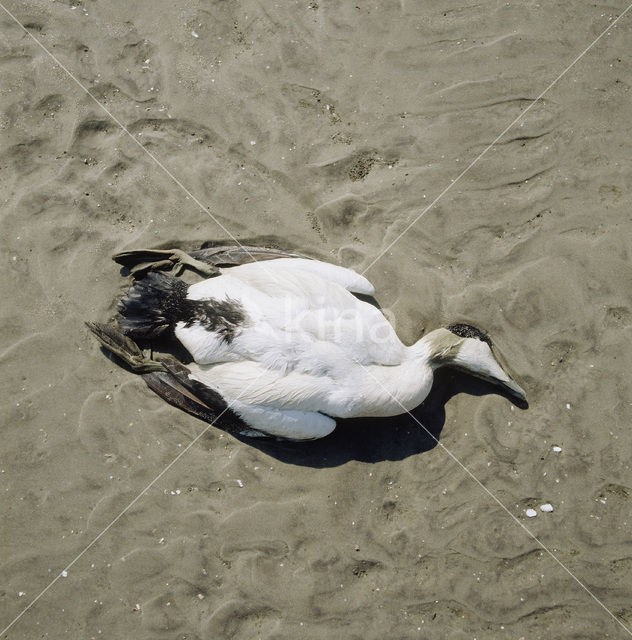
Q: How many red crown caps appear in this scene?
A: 0